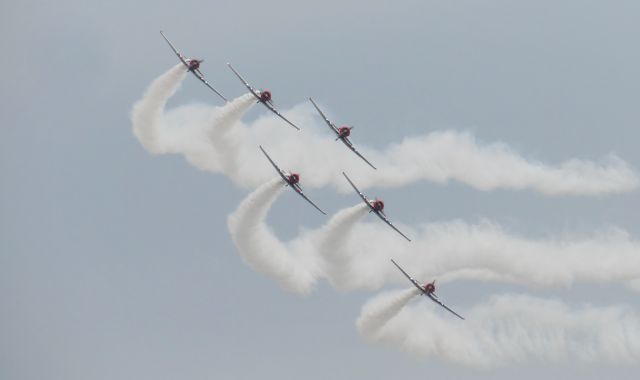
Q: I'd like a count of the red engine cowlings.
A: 6